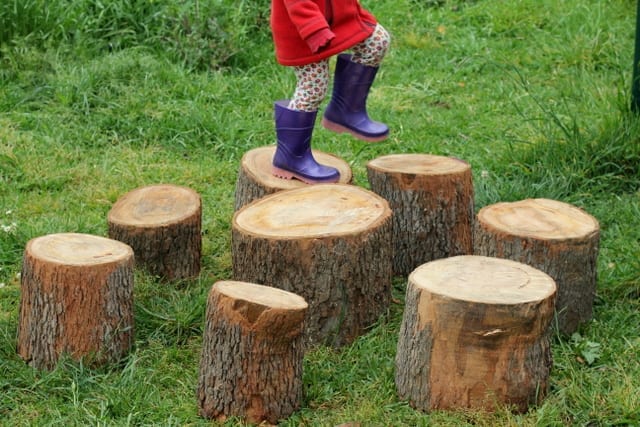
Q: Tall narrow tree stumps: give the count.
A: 1